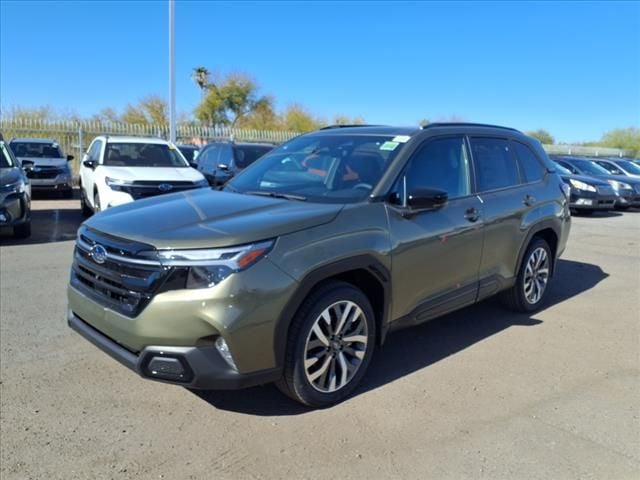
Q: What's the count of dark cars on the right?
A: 2